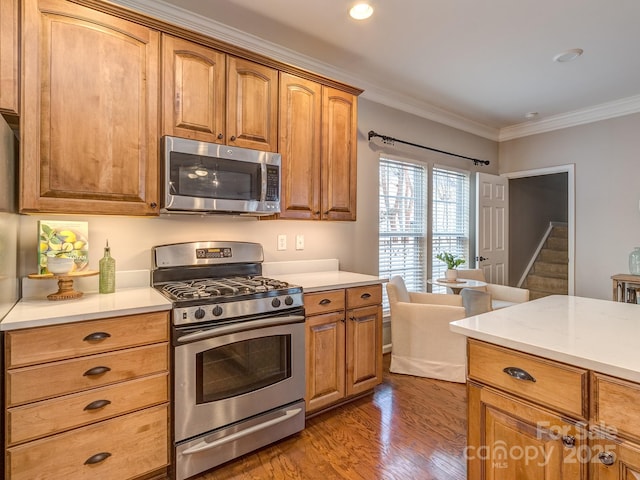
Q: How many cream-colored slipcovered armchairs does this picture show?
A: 2